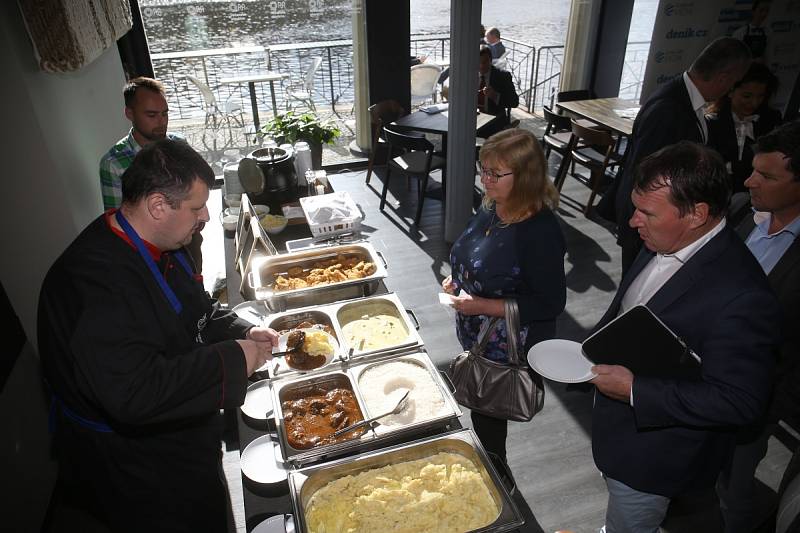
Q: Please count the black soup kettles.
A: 1